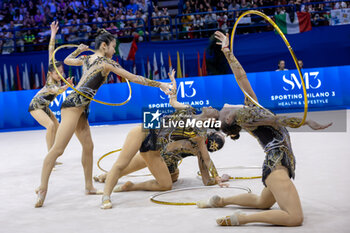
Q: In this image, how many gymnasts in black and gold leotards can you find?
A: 5